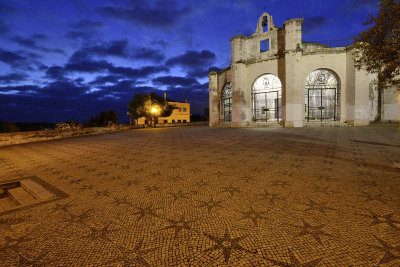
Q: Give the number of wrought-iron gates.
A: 3